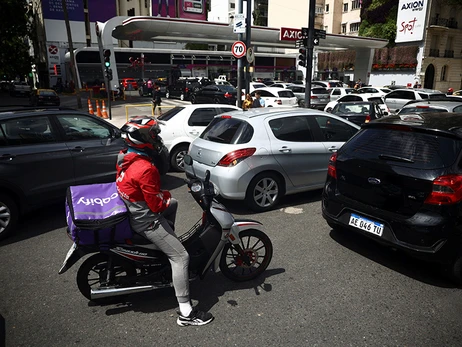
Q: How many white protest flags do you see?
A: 0